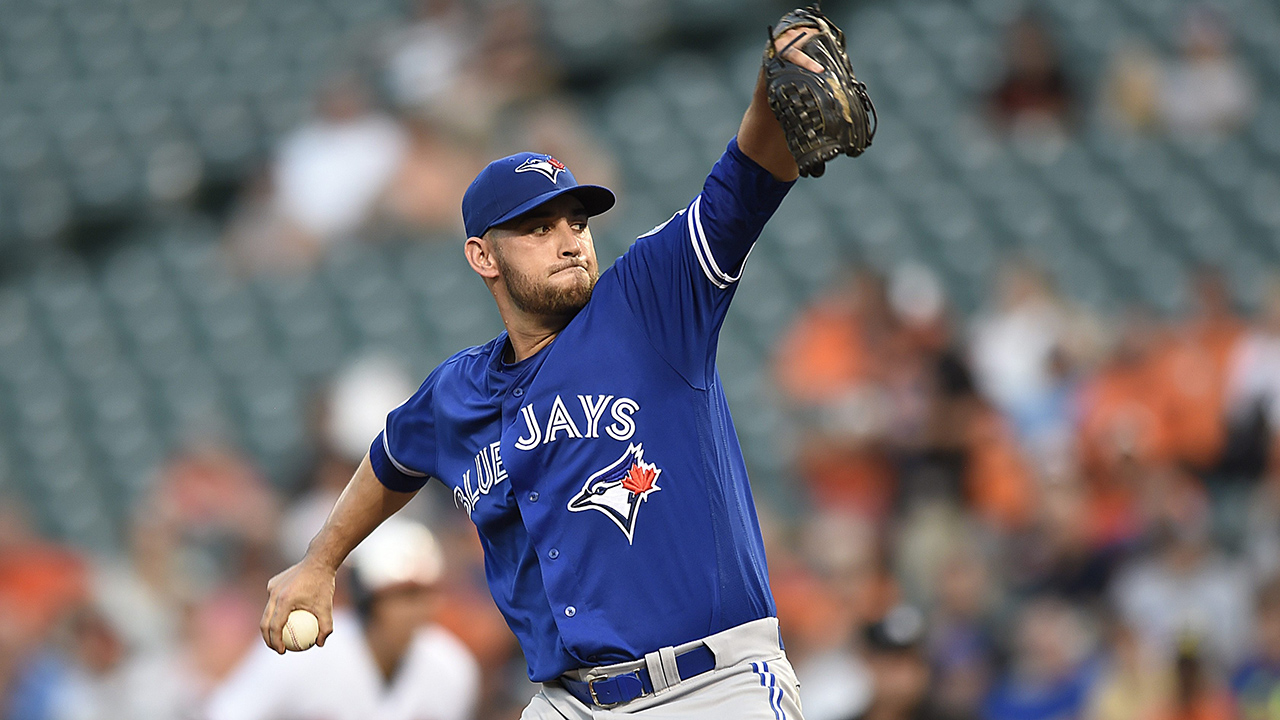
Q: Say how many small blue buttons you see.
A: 4